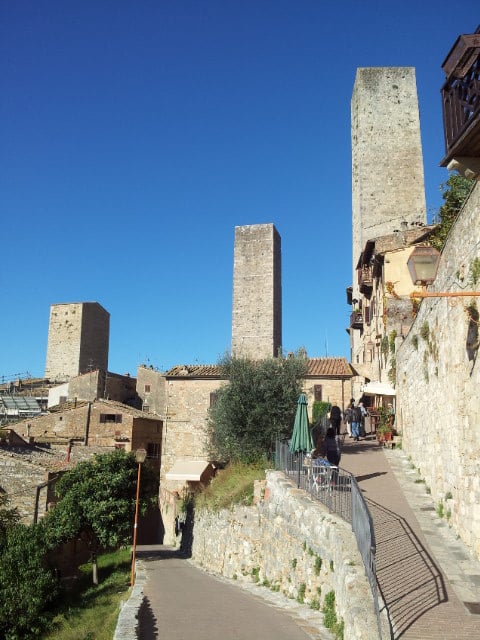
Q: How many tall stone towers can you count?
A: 3